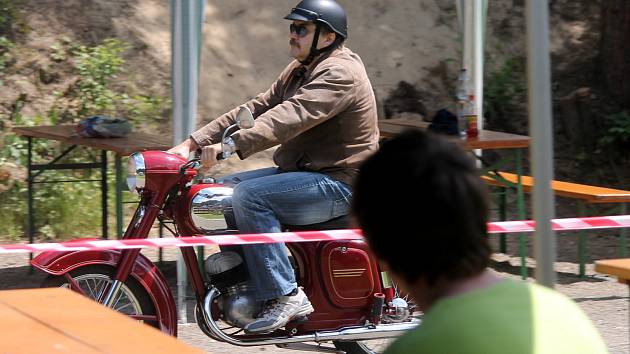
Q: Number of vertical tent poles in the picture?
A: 3